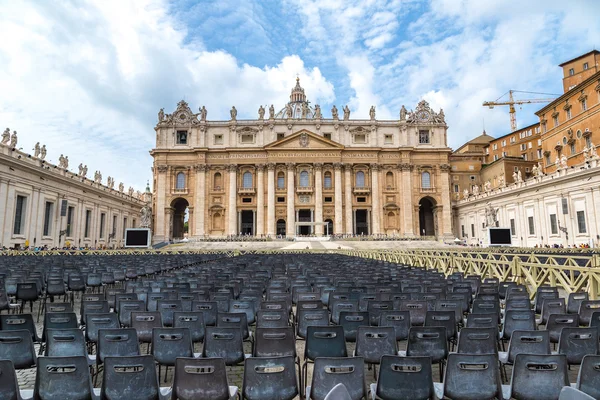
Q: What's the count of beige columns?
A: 12